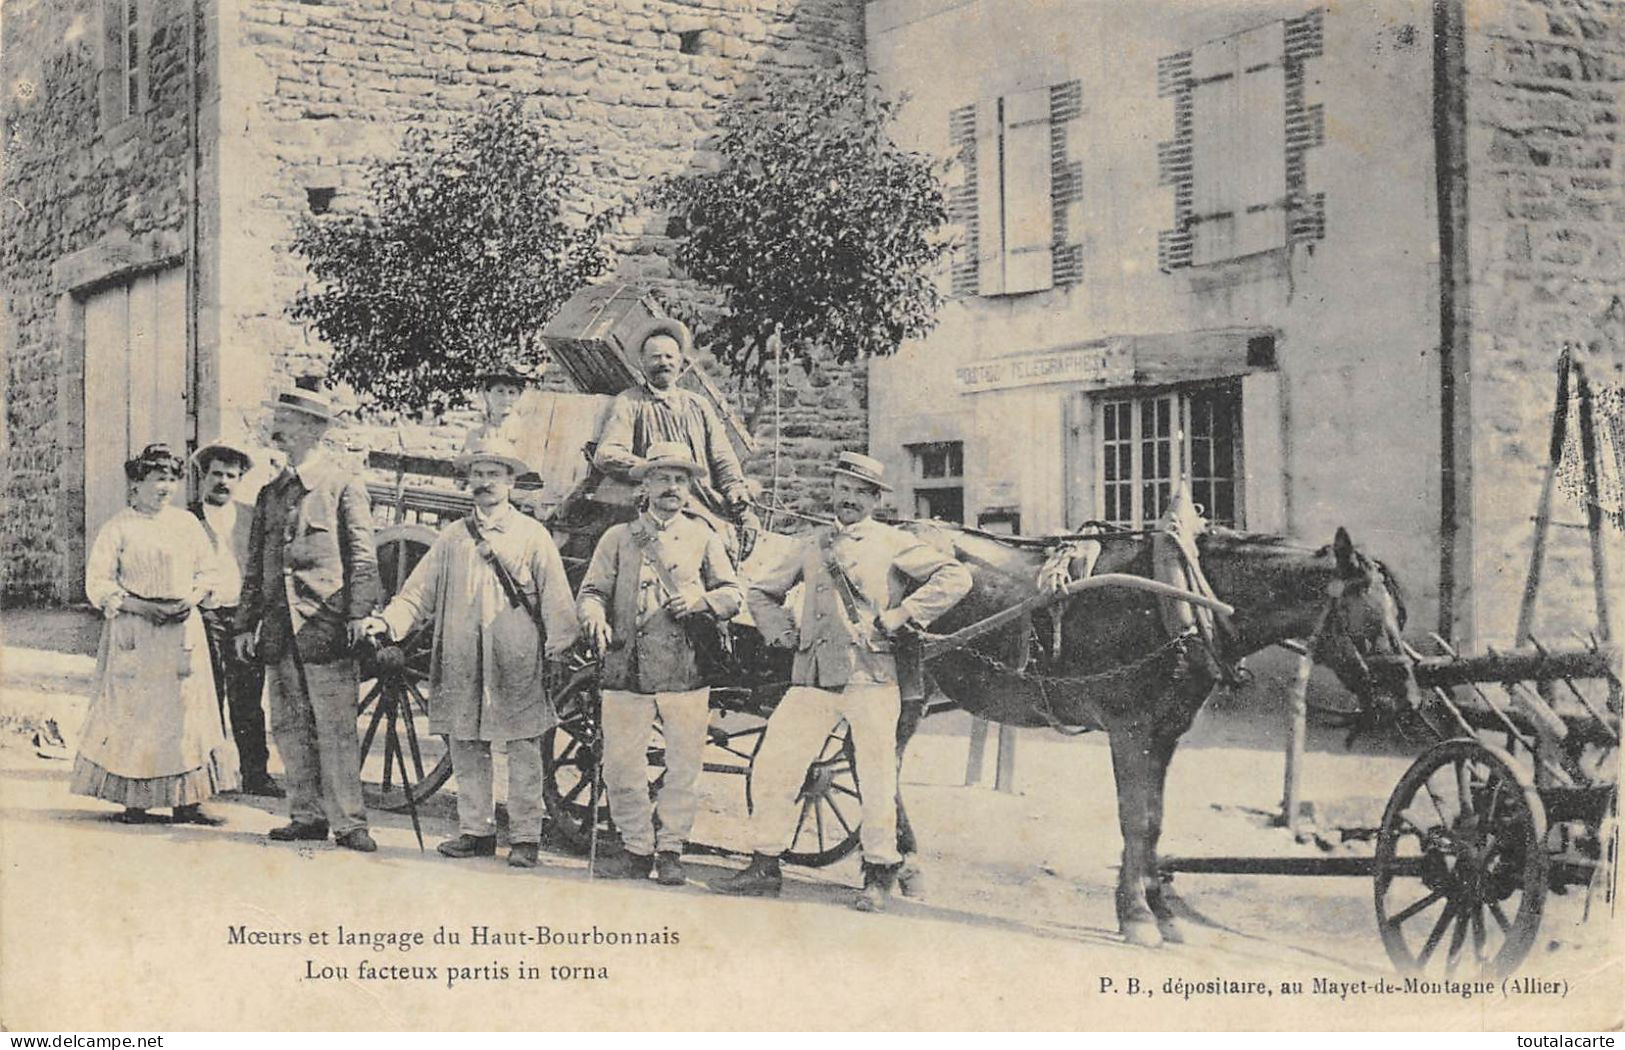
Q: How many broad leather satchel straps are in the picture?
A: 3